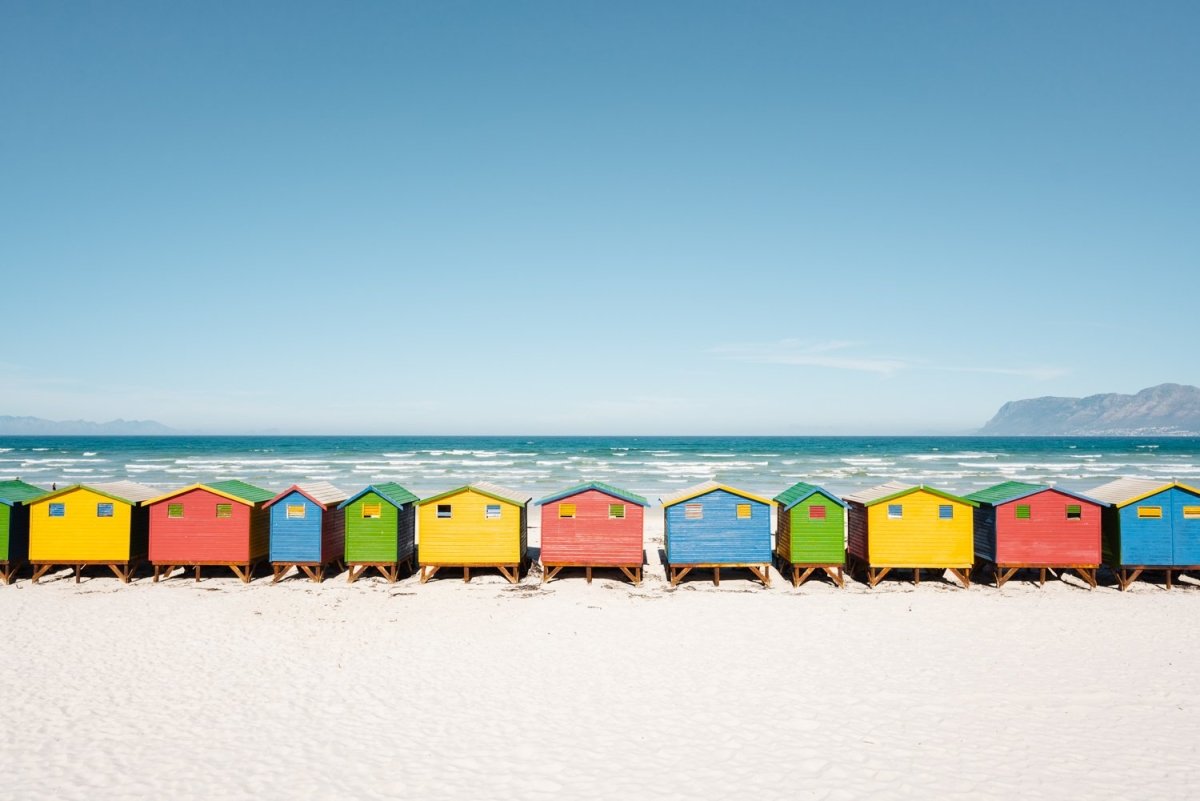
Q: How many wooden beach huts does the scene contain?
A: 12